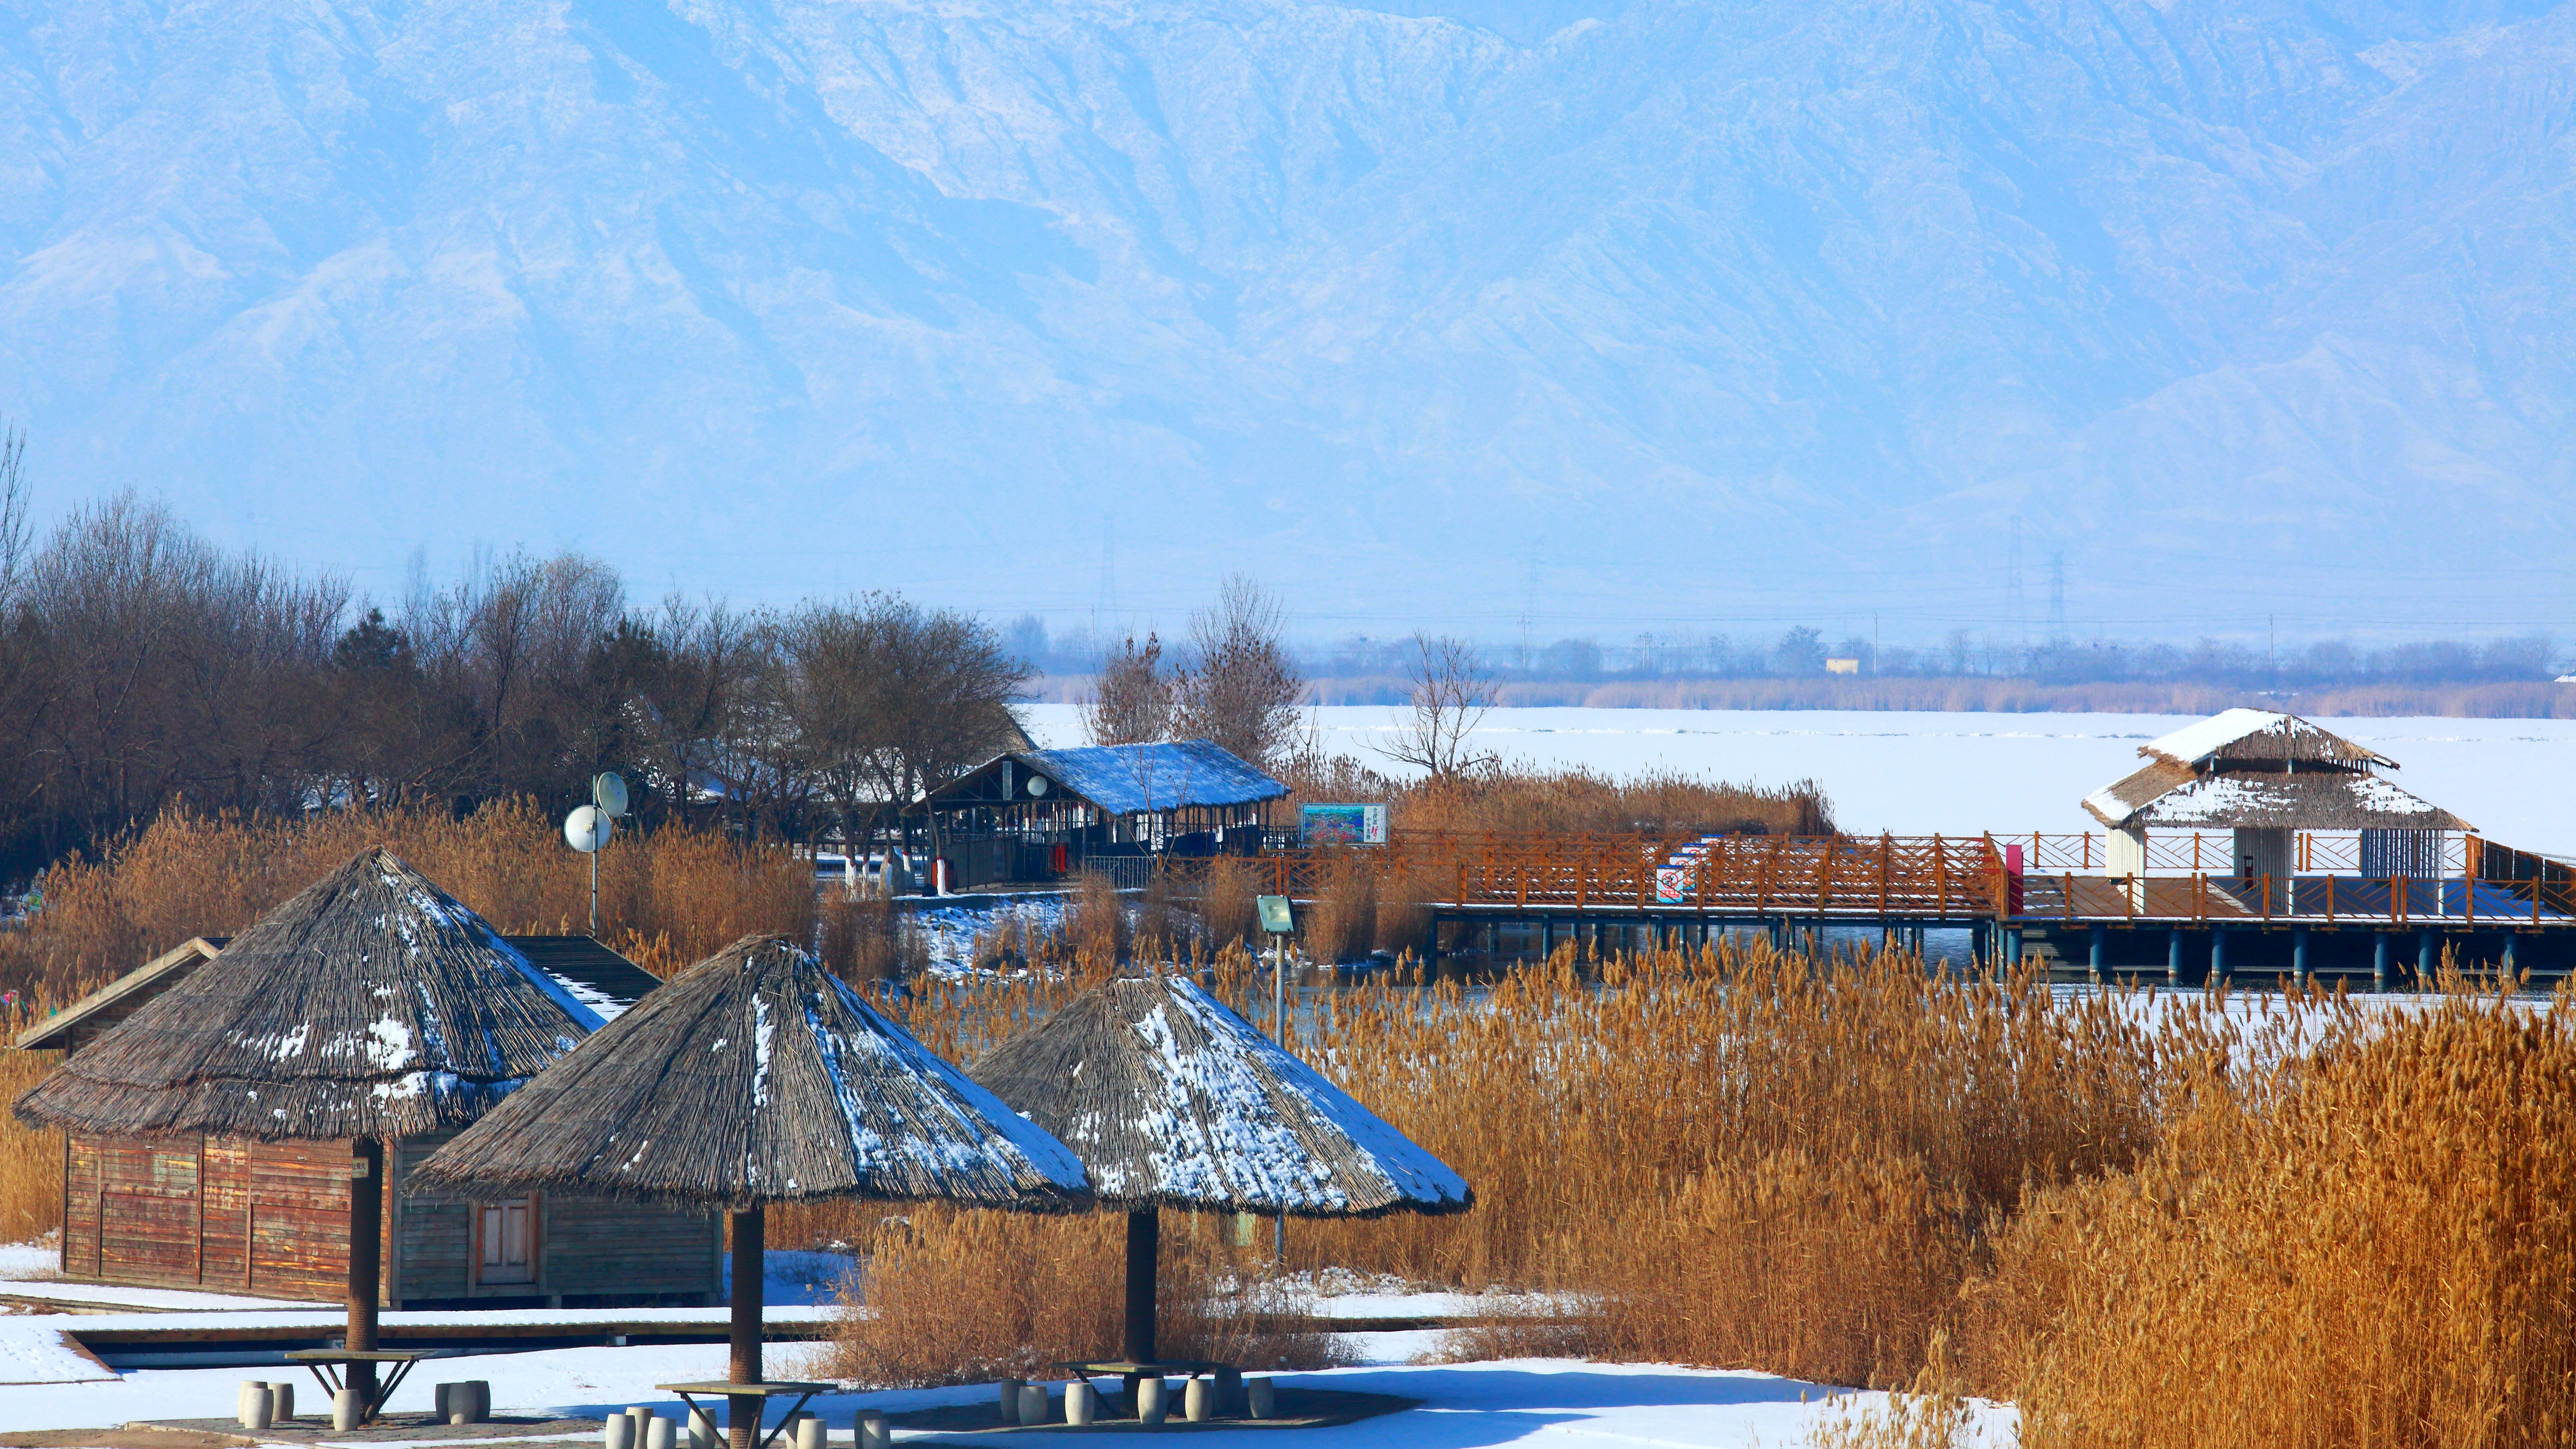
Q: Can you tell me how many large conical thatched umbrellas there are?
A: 3